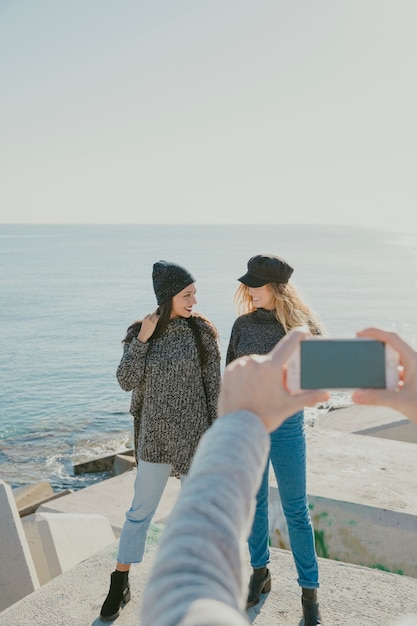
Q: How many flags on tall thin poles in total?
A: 0